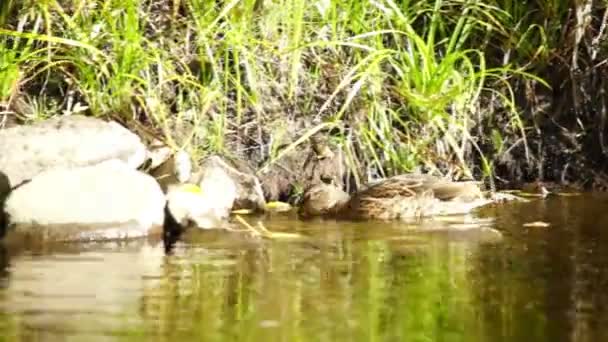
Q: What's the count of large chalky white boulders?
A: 2